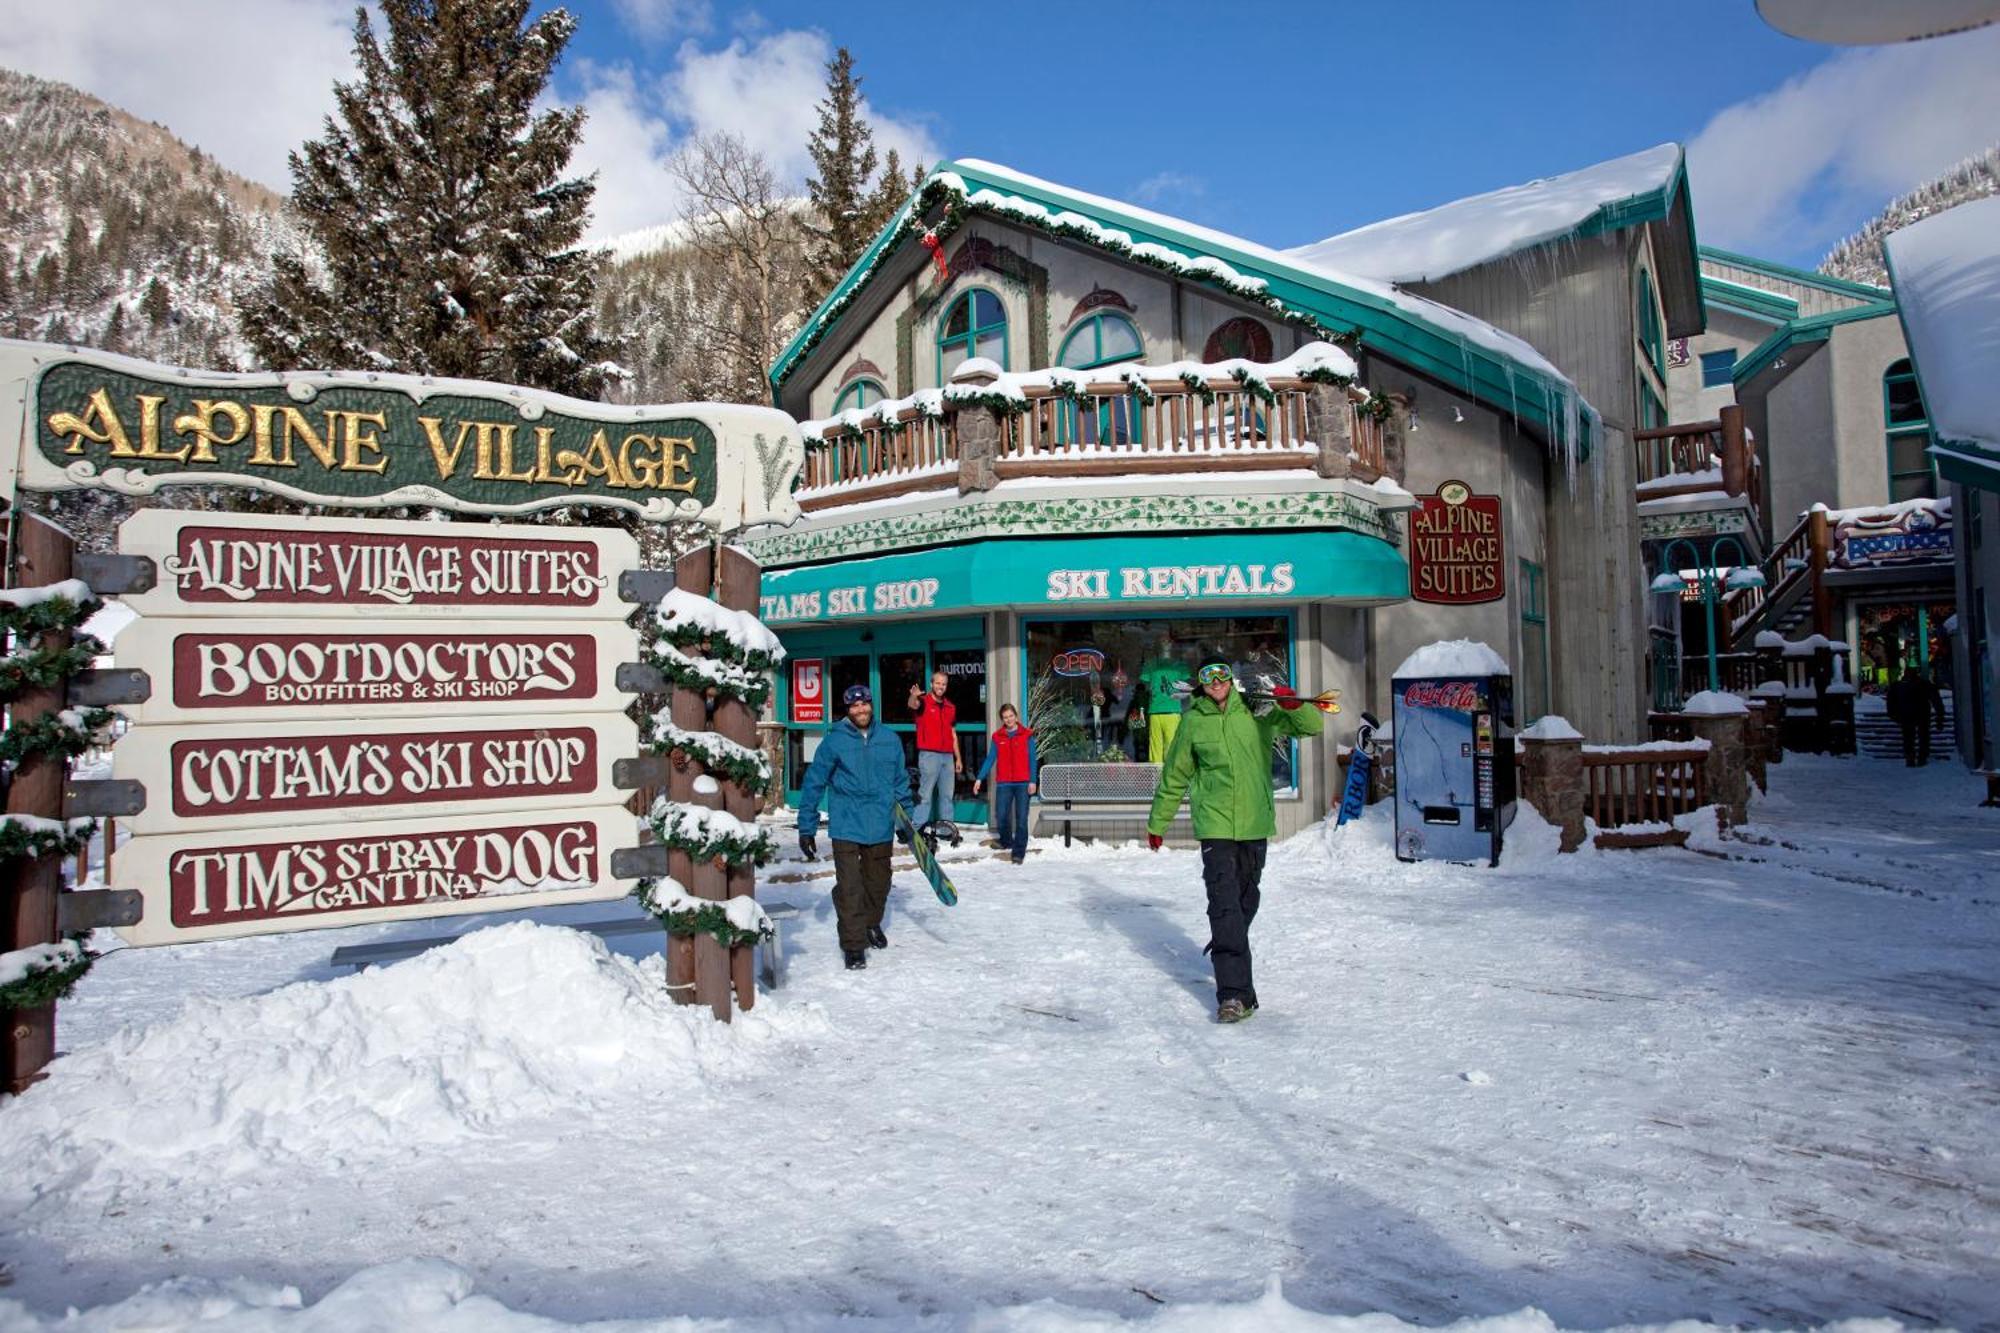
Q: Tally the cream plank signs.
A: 4